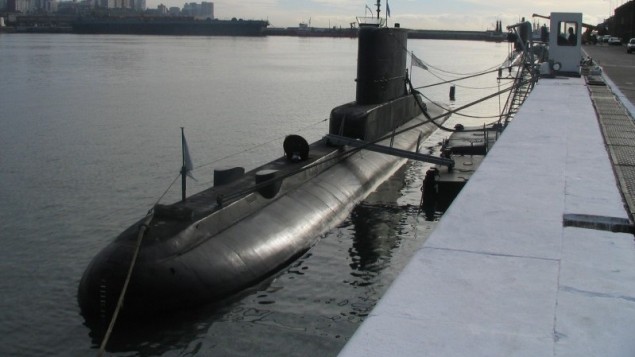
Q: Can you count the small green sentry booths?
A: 0